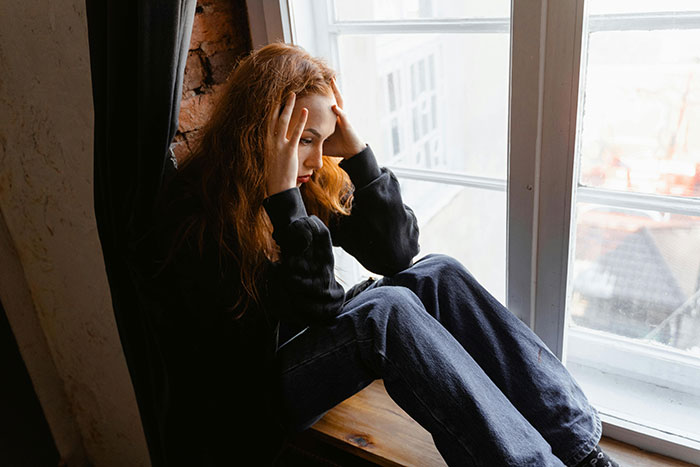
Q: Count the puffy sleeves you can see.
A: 2